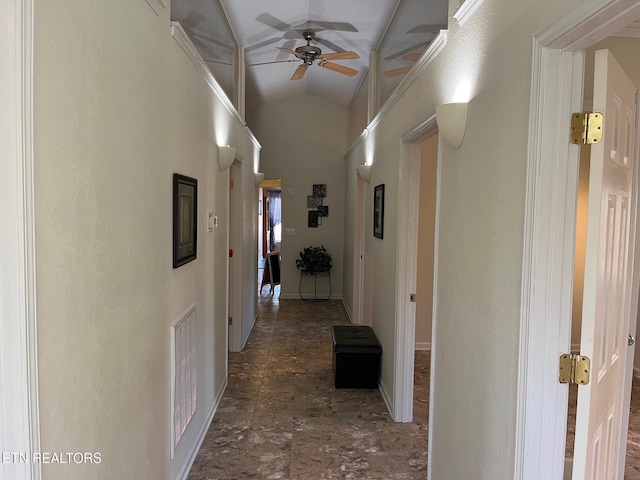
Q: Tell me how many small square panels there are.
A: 4